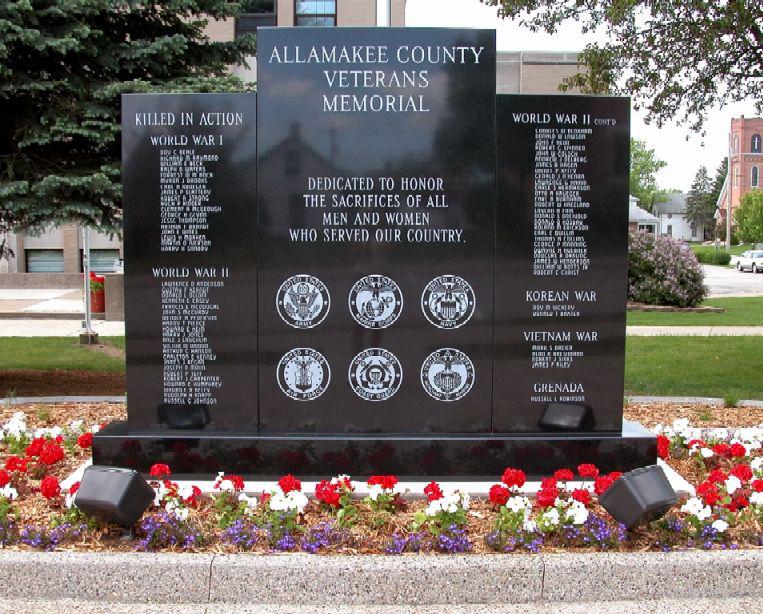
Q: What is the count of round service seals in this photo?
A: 6